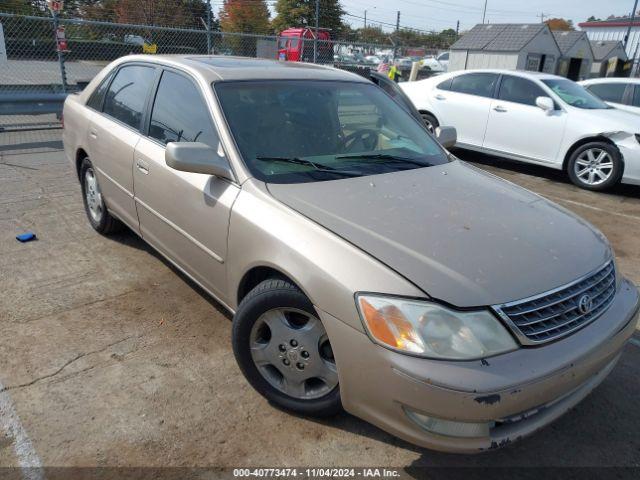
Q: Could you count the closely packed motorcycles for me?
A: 0